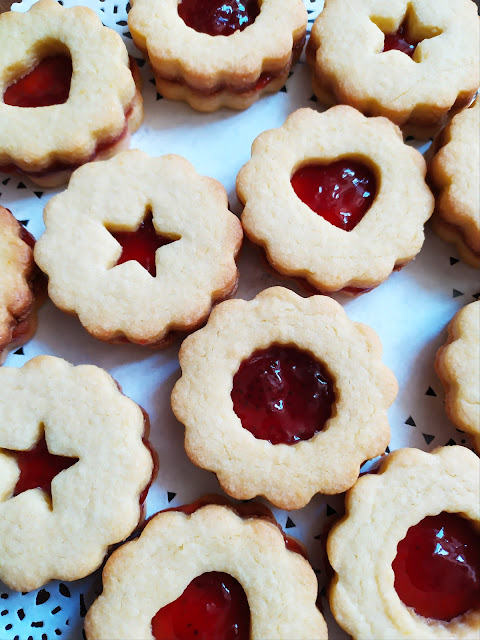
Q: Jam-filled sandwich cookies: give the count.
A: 12